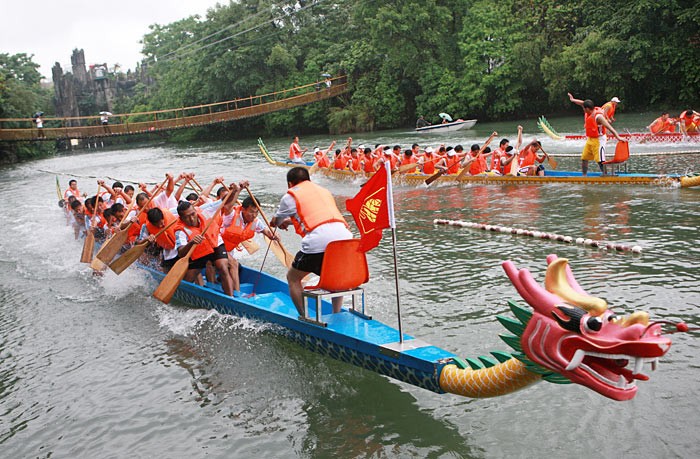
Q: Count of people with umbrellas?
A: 4